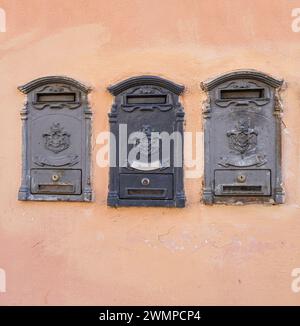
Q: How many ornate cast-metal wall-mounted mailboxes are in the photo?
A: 3